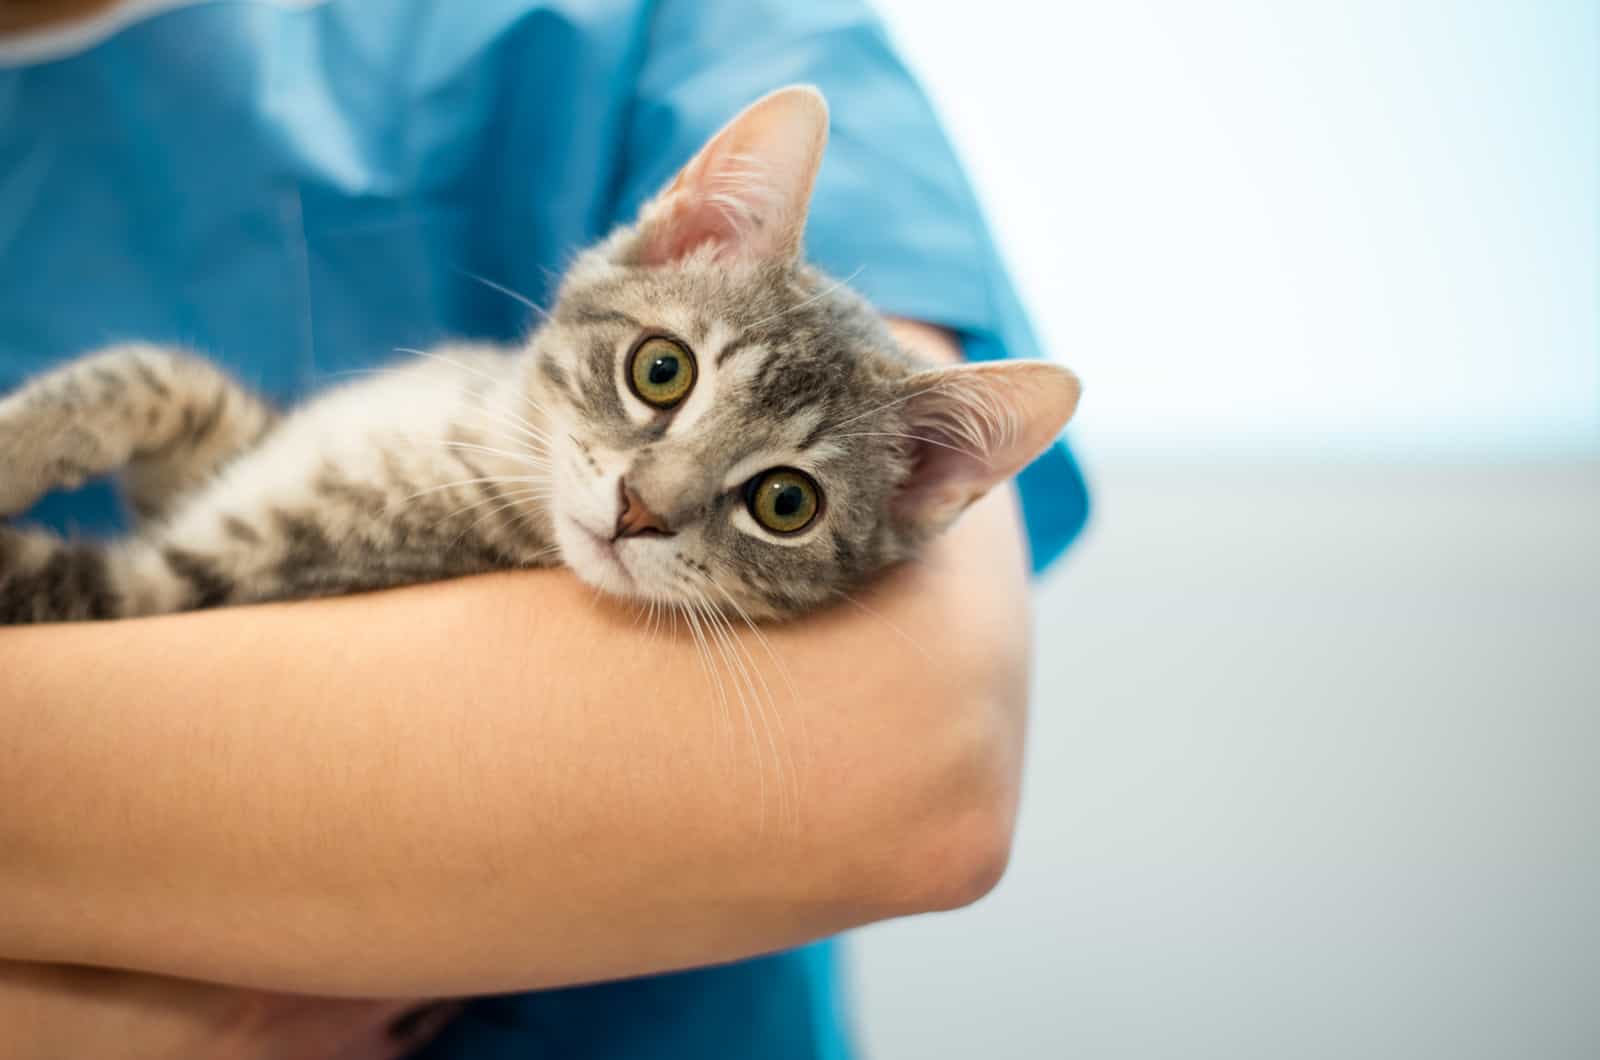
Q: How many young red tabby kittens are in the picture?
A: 0